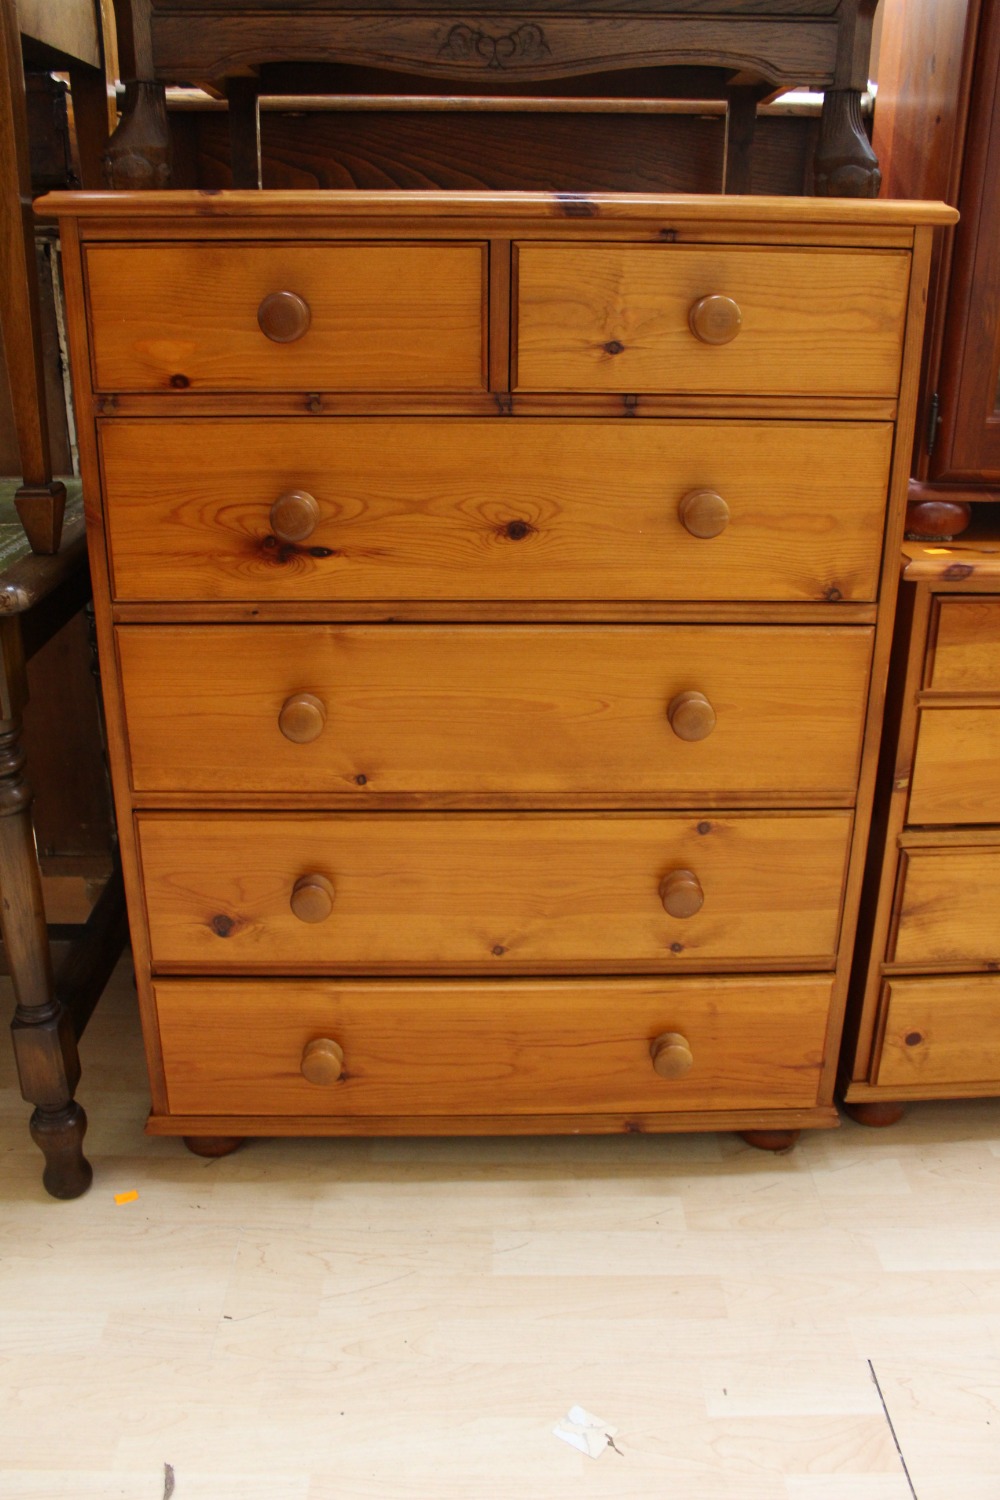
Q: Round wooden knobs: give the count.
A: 10